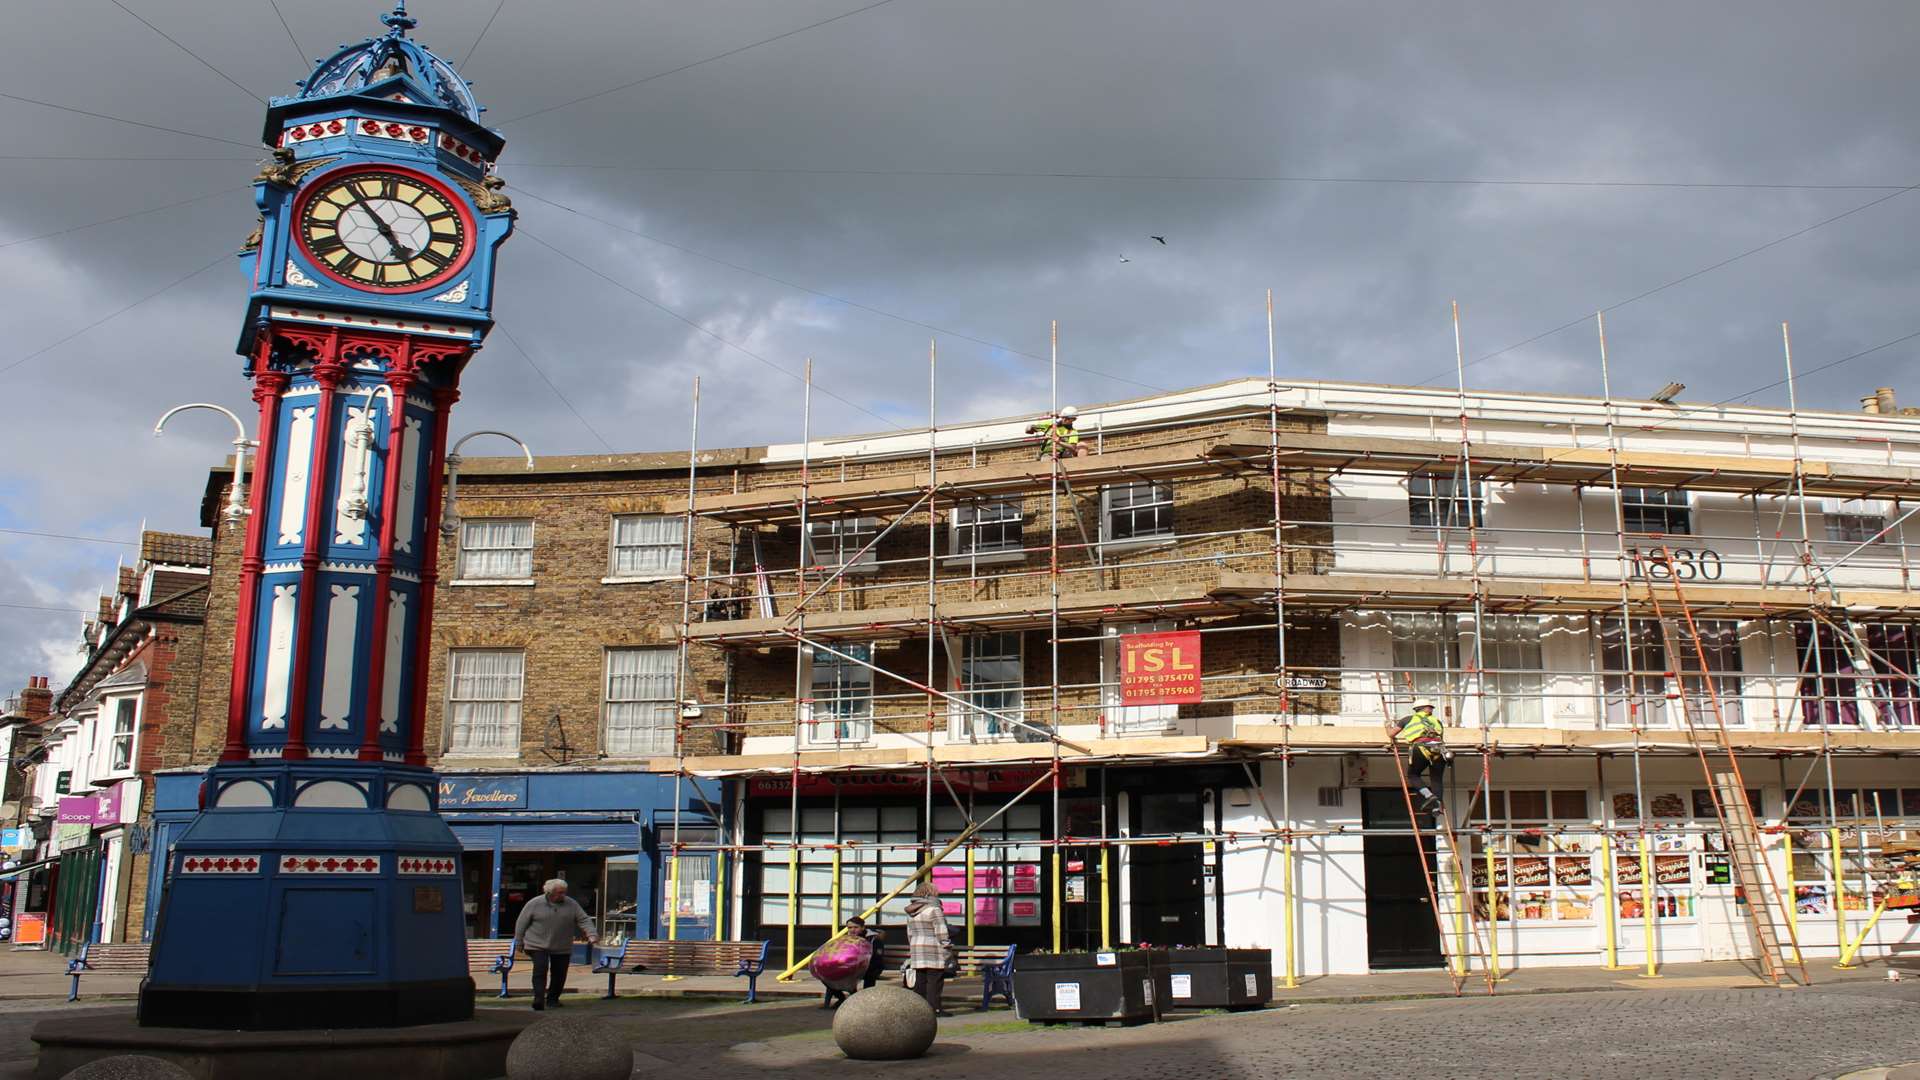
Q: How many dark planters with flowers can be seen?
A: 2